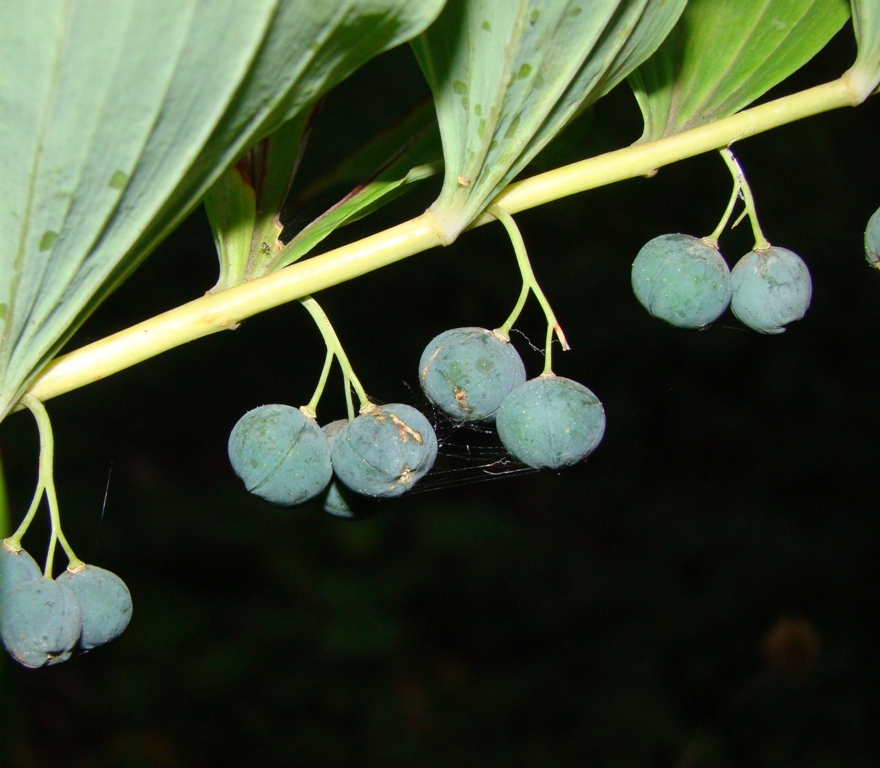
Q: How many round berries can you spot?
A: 11